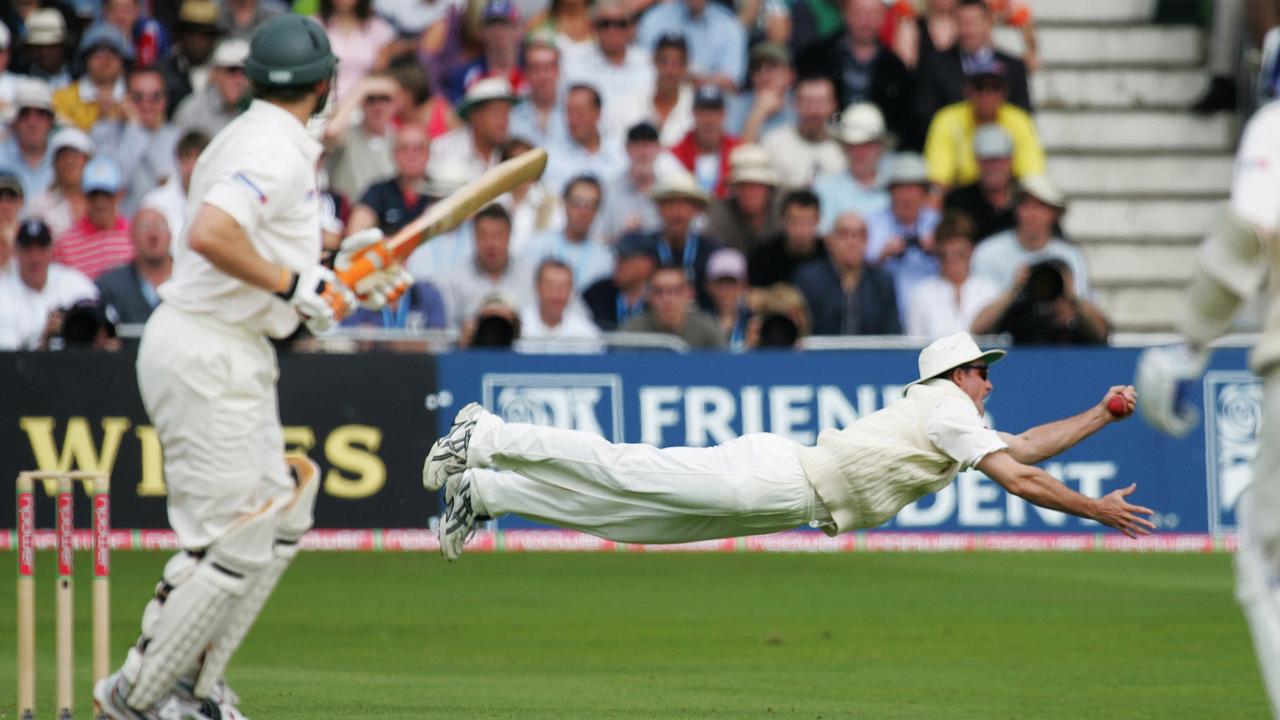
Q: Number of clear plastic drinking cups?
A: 0